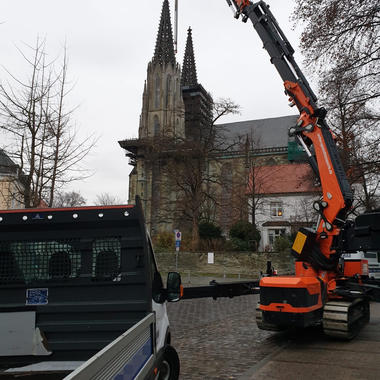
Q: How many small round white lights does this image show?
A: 6